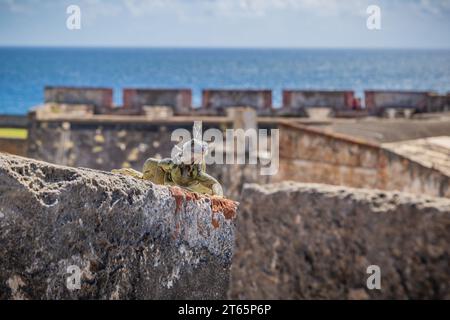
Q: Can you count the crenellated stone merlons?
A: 5